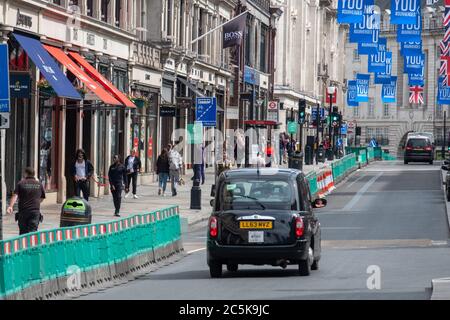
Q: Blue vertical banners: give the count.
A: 14